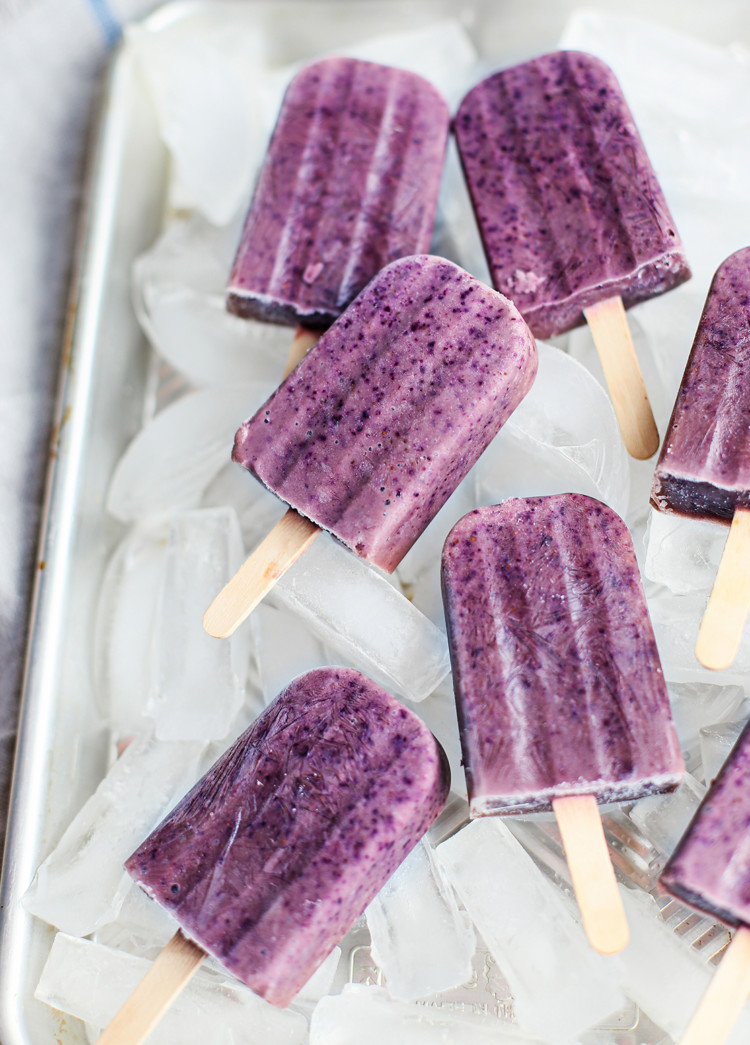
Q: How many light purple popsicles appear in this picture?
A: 7